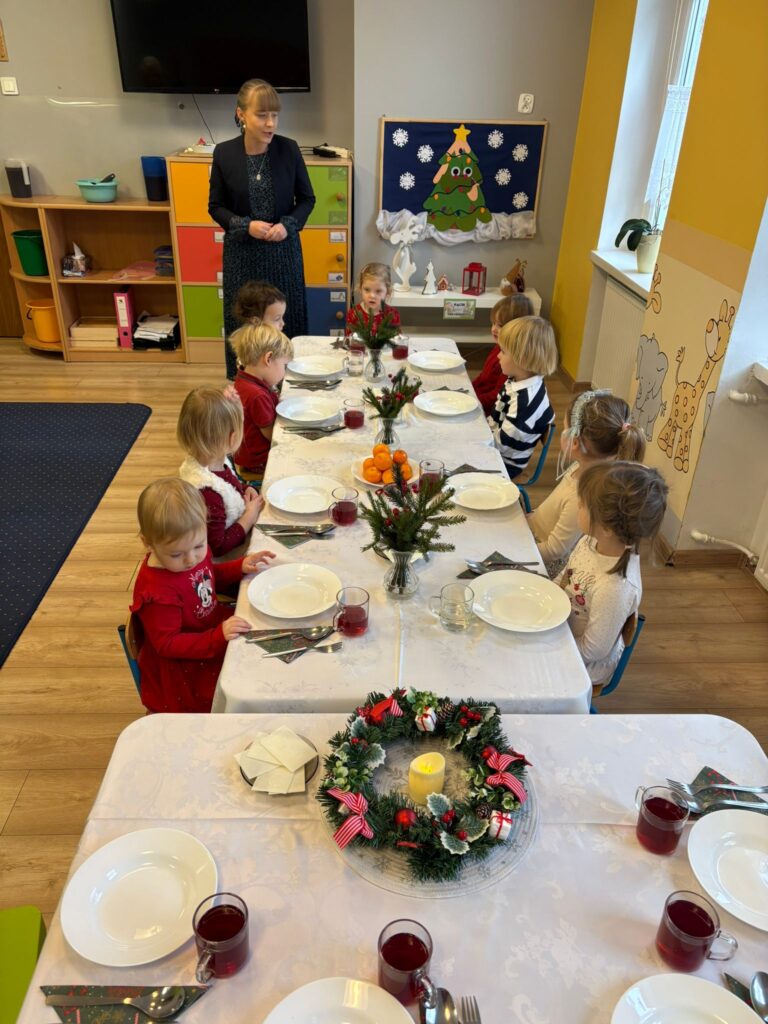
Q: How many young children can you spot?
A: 9